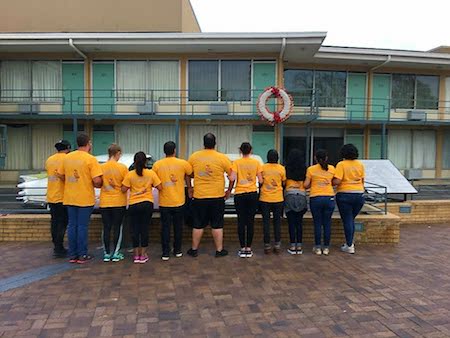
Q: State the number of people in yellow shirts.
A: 11